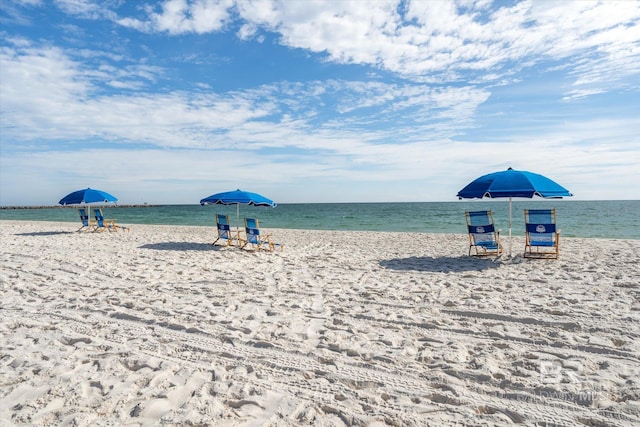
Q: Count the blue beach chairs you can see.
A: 6